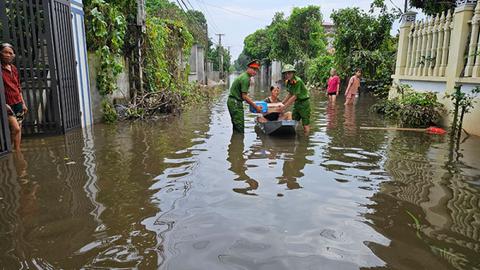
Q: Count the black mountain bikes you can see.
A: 0